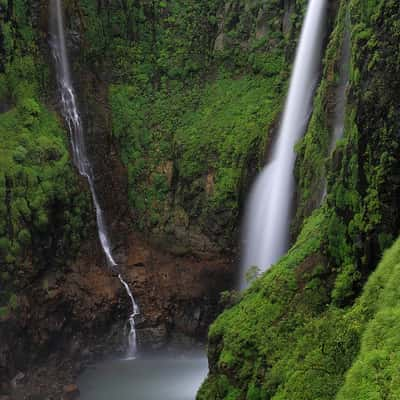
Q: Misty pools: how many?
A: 1